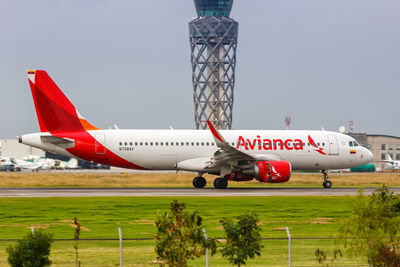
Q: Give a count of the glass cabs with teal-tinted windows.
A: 1